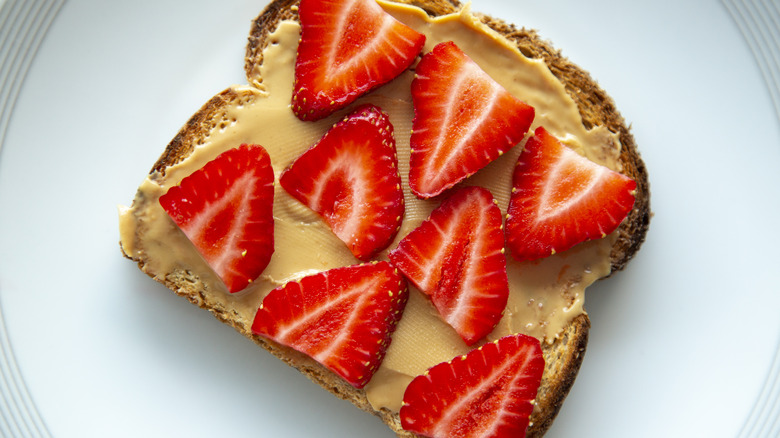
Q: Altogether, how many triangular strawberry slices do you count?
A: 8